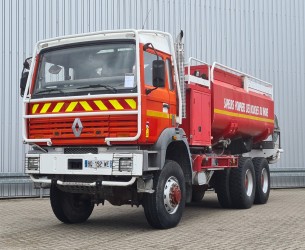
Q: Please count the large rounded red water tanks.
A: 1